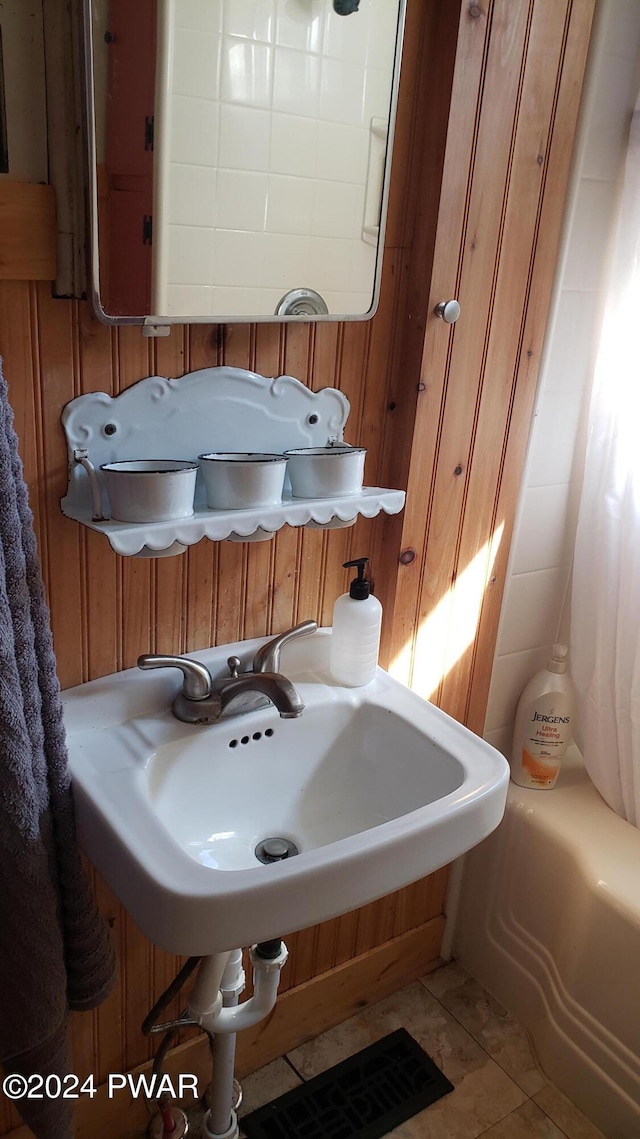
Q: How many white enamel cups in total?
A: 3